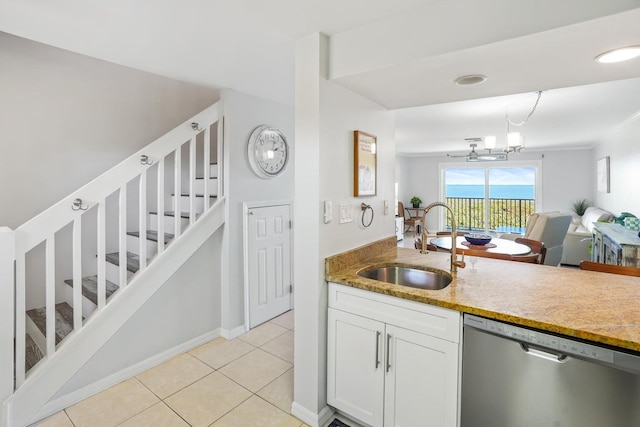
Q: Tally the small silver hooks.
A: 3